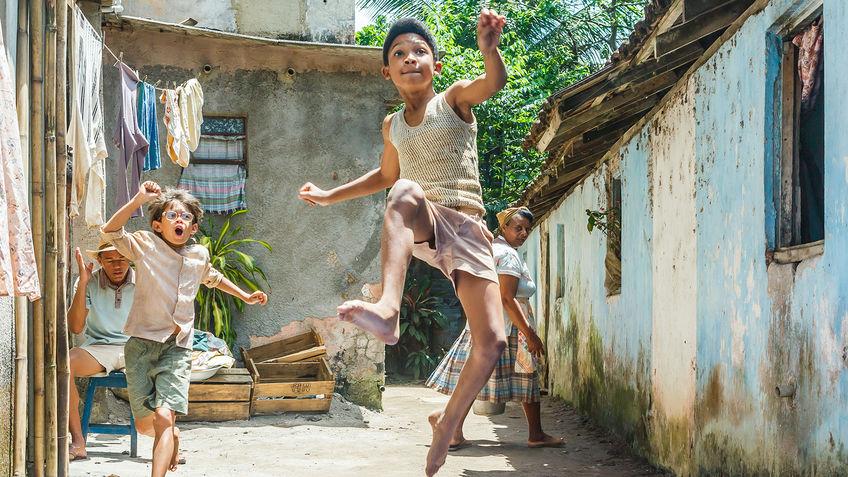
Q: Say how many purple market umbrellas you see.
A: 0